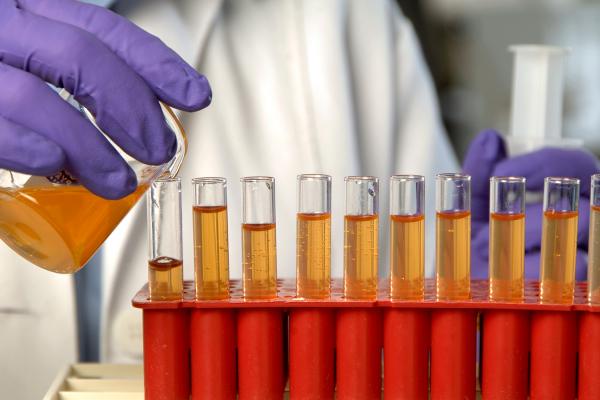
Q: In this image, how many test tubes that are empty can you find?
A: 0